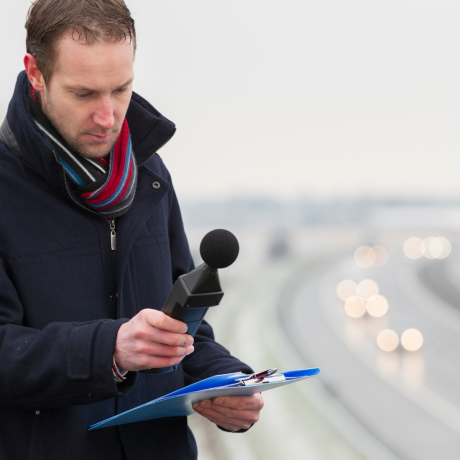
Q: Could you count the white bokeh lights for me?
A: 11